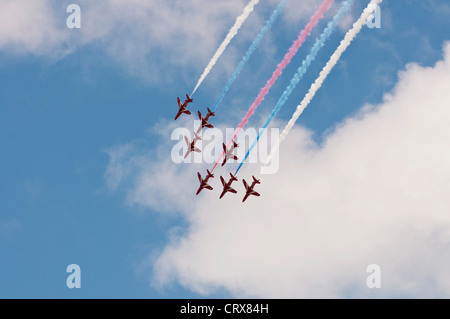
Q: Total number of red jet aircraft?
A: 7